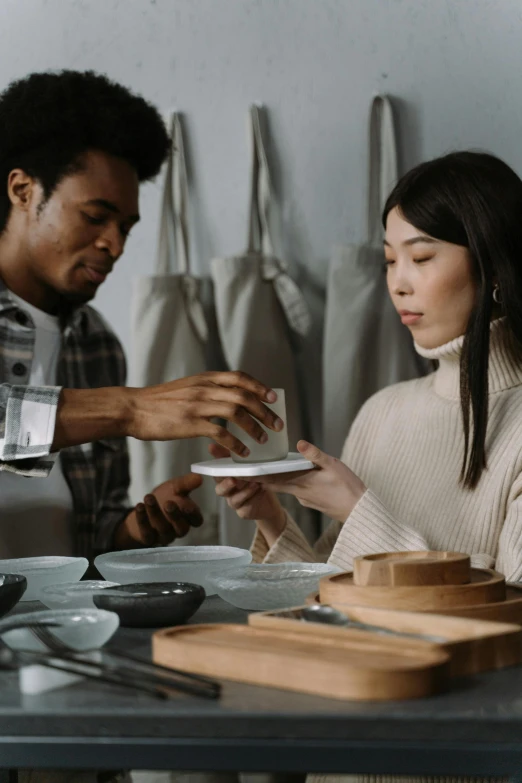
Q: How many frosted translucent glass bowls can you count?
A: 5